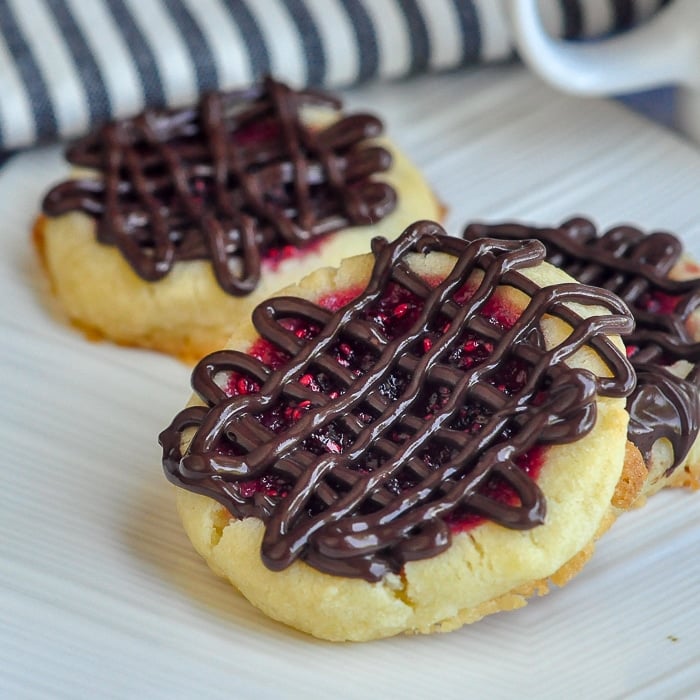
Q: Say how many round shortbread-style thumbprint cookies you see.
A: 3